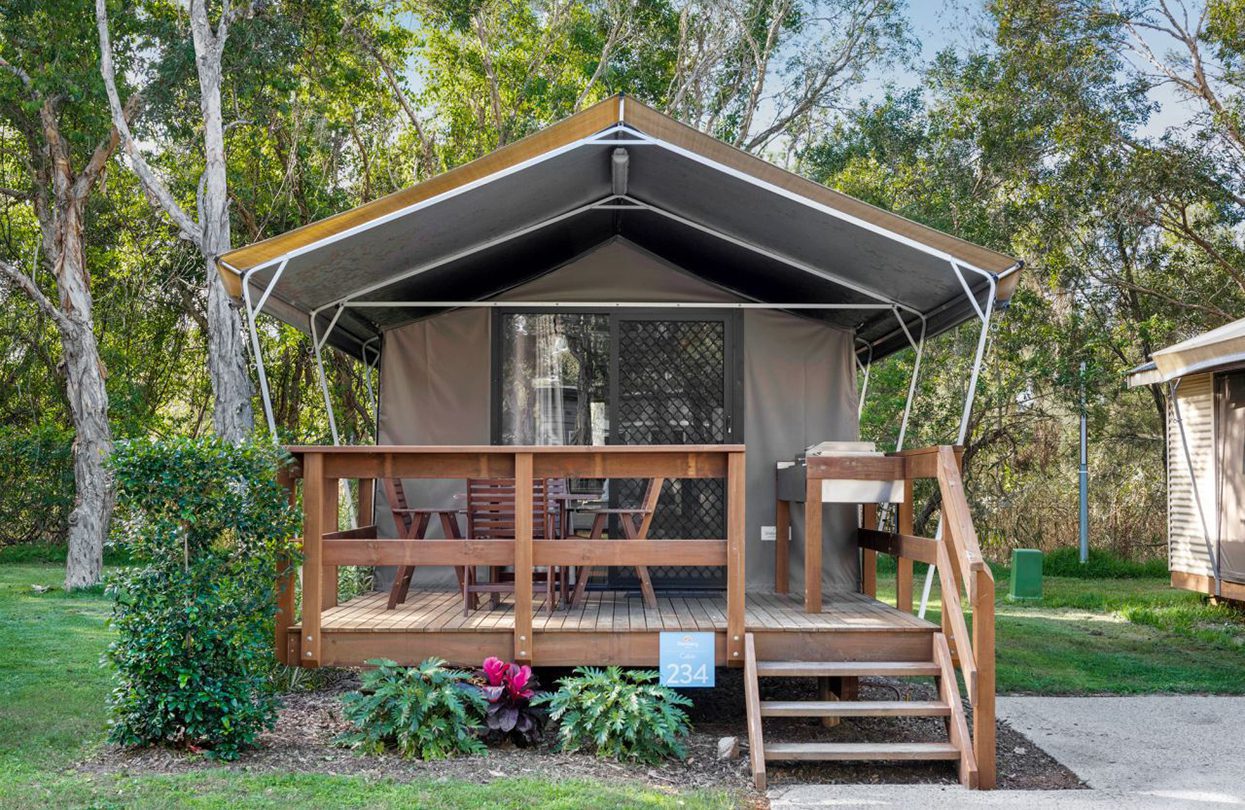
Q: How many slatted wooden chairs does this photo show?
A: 4